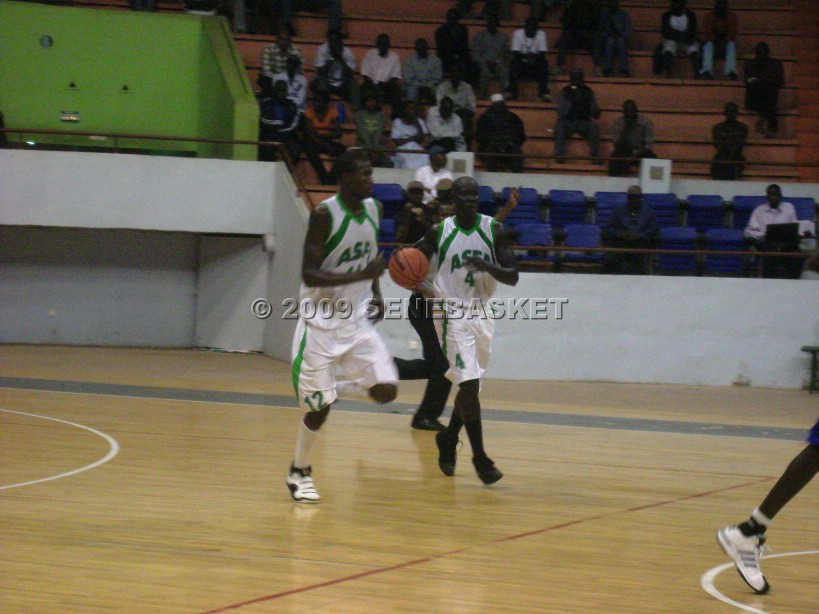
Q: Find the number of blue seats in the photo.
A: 14